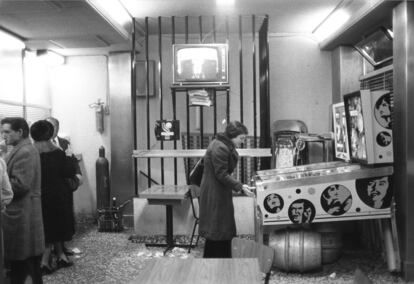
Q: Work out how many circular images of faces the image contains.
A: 6